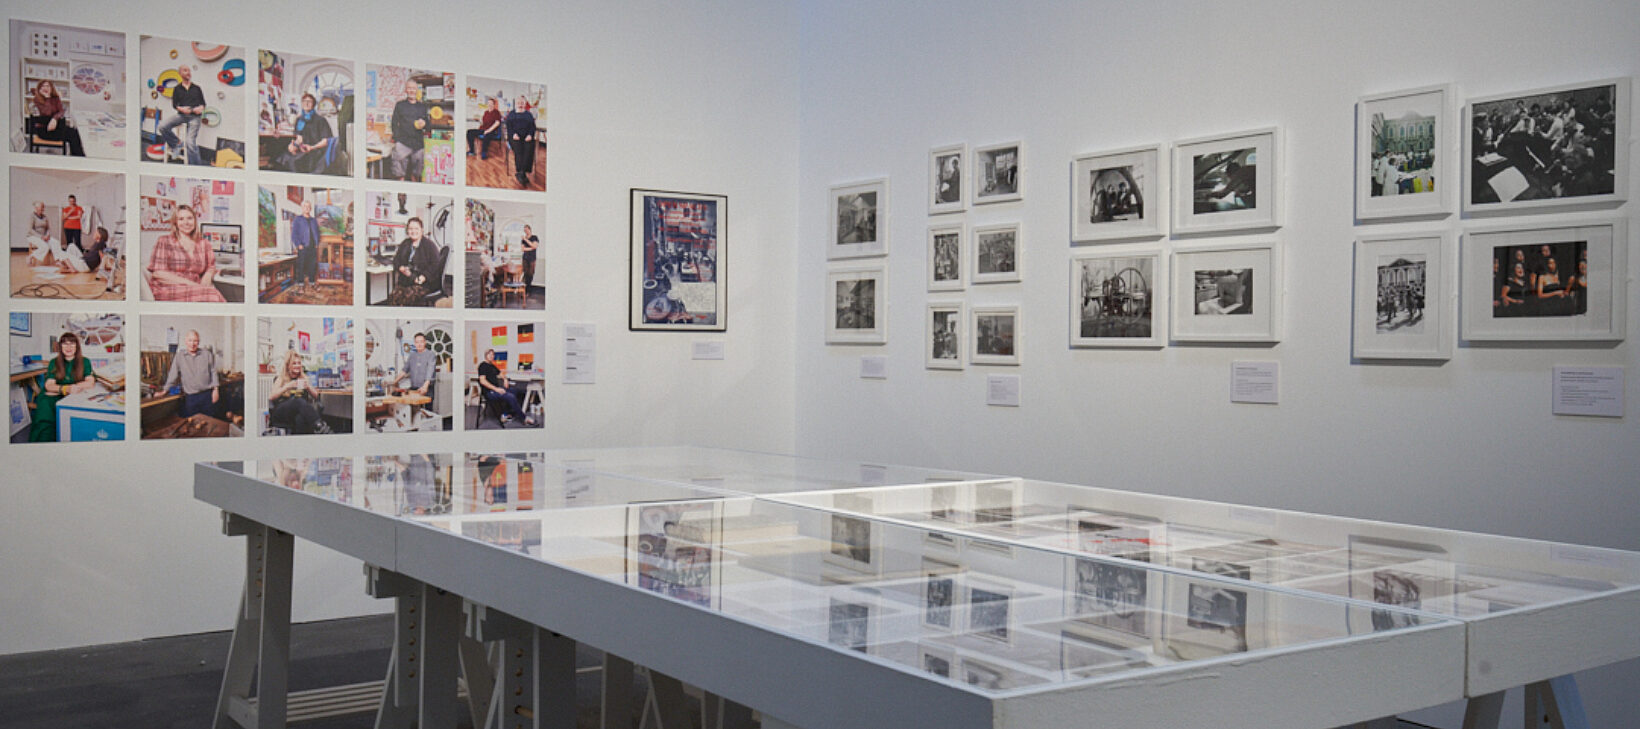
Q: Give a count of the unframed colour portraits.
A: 15